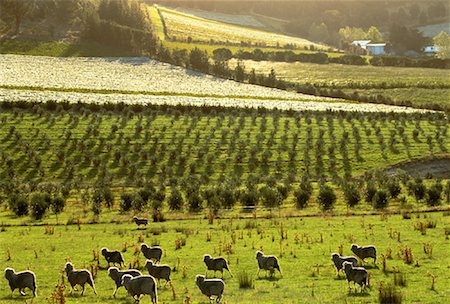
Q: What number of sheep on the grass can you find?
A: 14